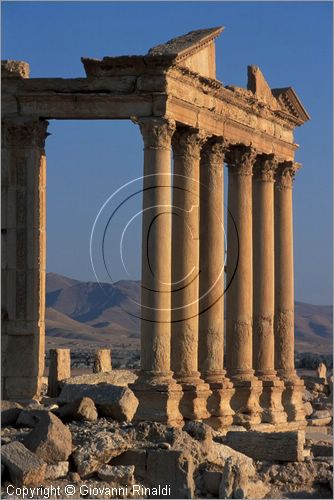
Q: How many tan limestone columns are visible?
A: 6